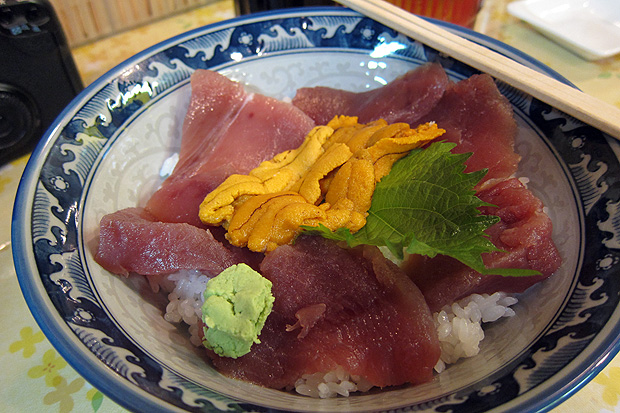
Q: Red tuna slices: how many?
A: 6